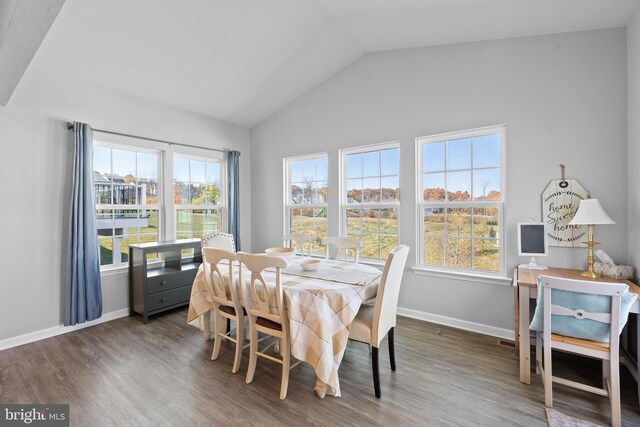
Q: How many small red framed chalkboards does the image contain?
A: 0